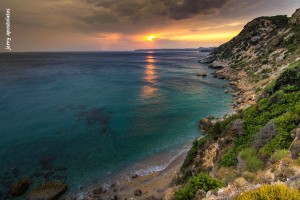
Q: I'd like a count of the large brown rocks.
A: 2